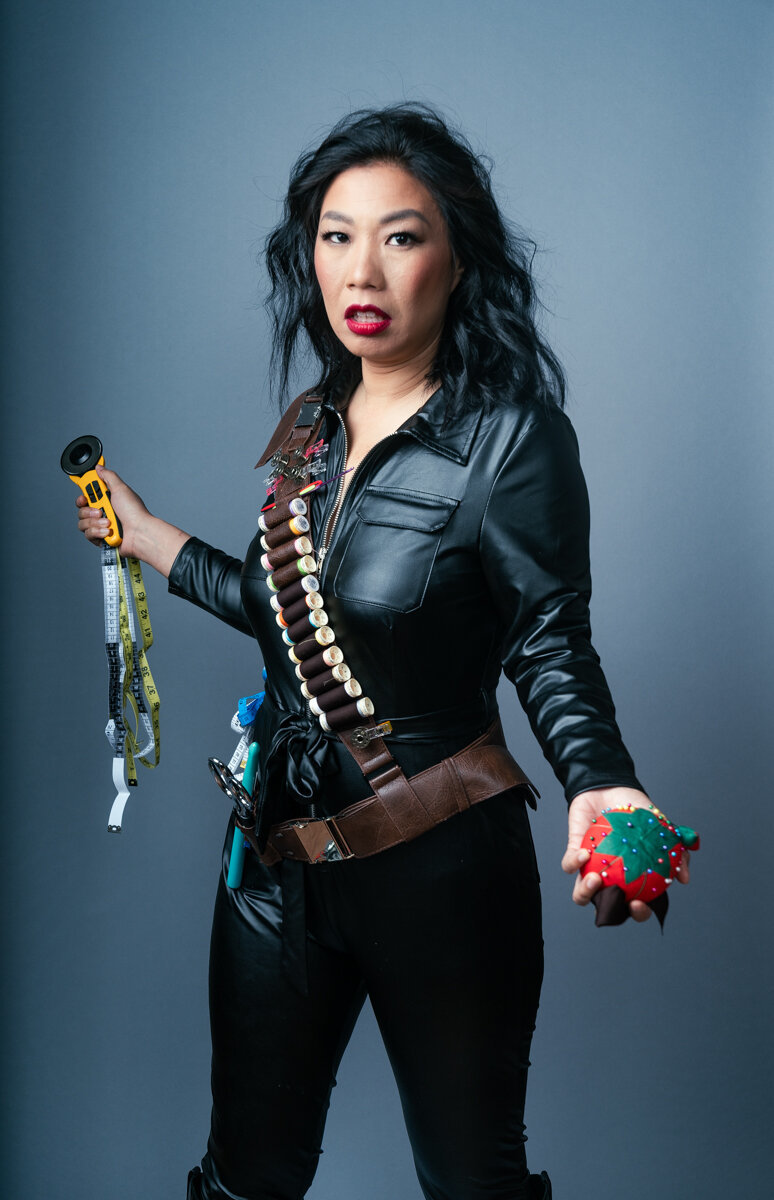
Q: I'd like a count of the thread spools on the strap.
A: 12